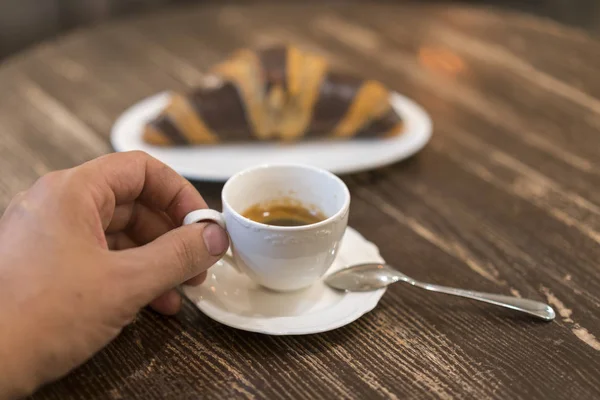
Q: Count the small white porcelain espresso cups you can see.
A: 1